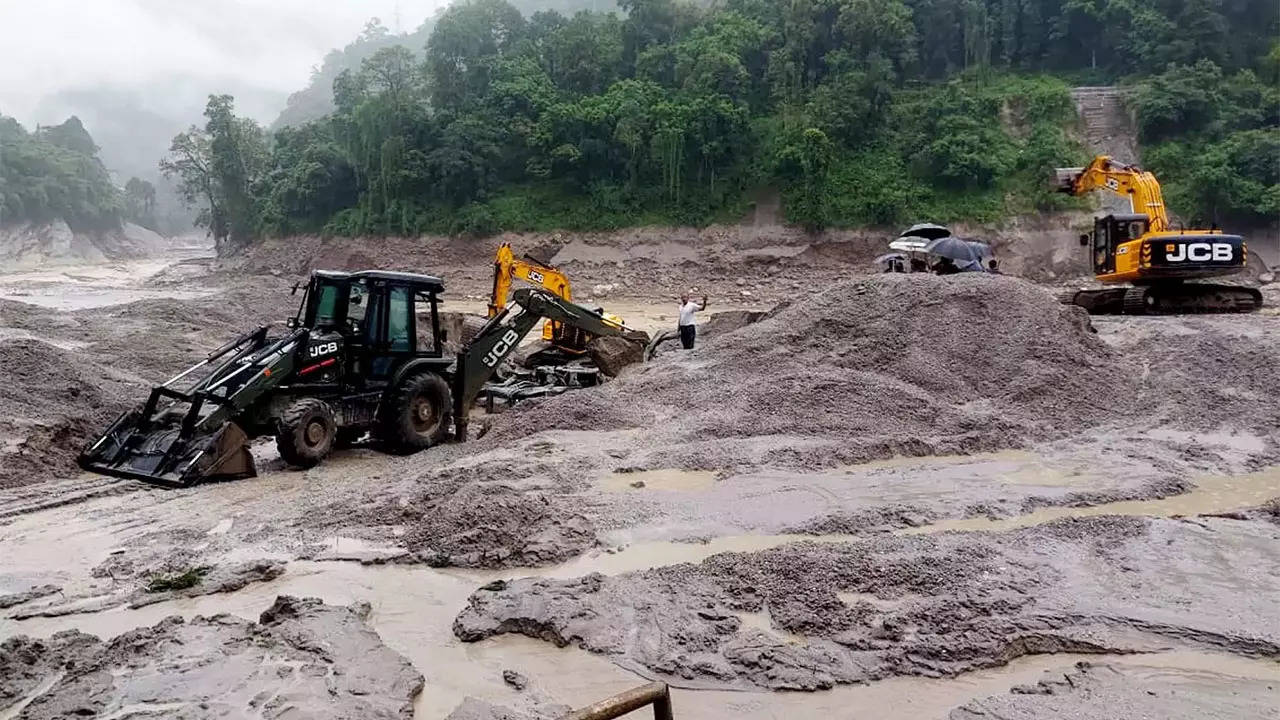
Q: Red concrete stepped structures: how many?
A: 0